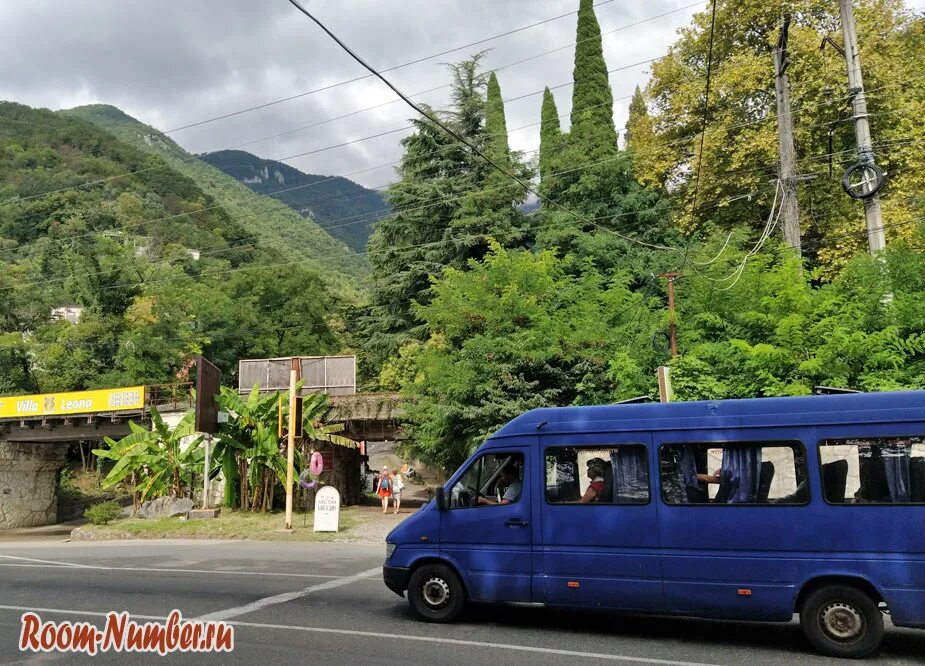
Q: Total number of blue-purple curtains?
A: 4